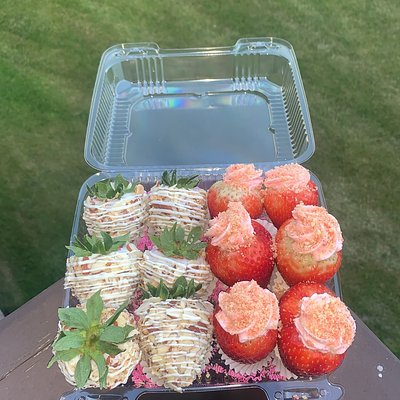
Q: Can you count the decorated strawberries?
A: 12